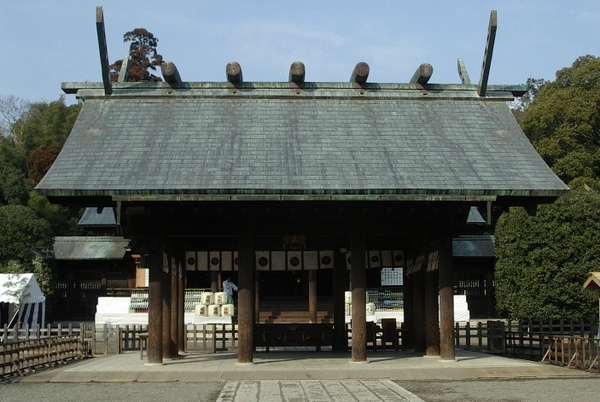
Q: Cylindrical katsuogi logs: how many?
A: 5